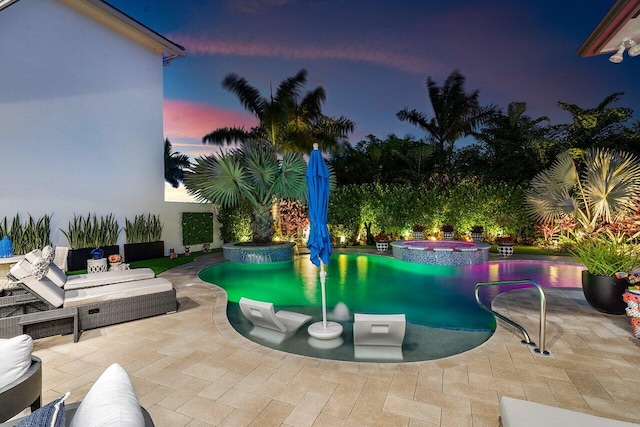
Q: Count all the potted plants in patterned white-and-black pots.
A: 5